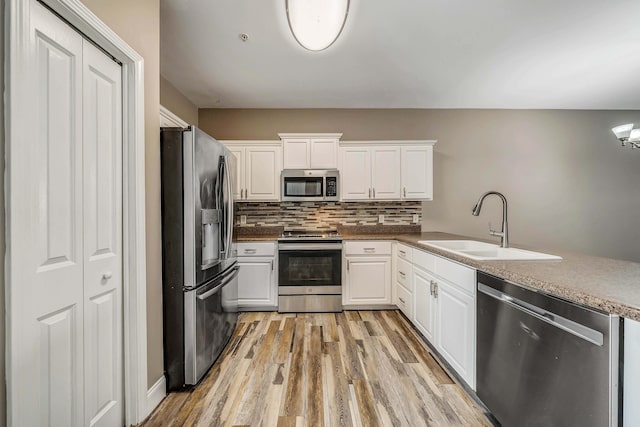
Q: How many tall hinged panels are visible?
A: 2